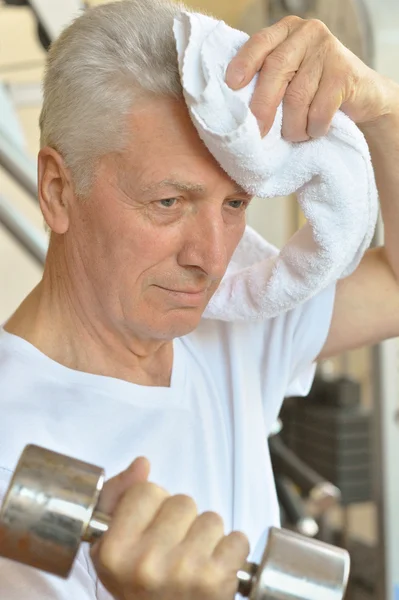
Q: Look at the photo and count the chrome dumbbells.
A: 1